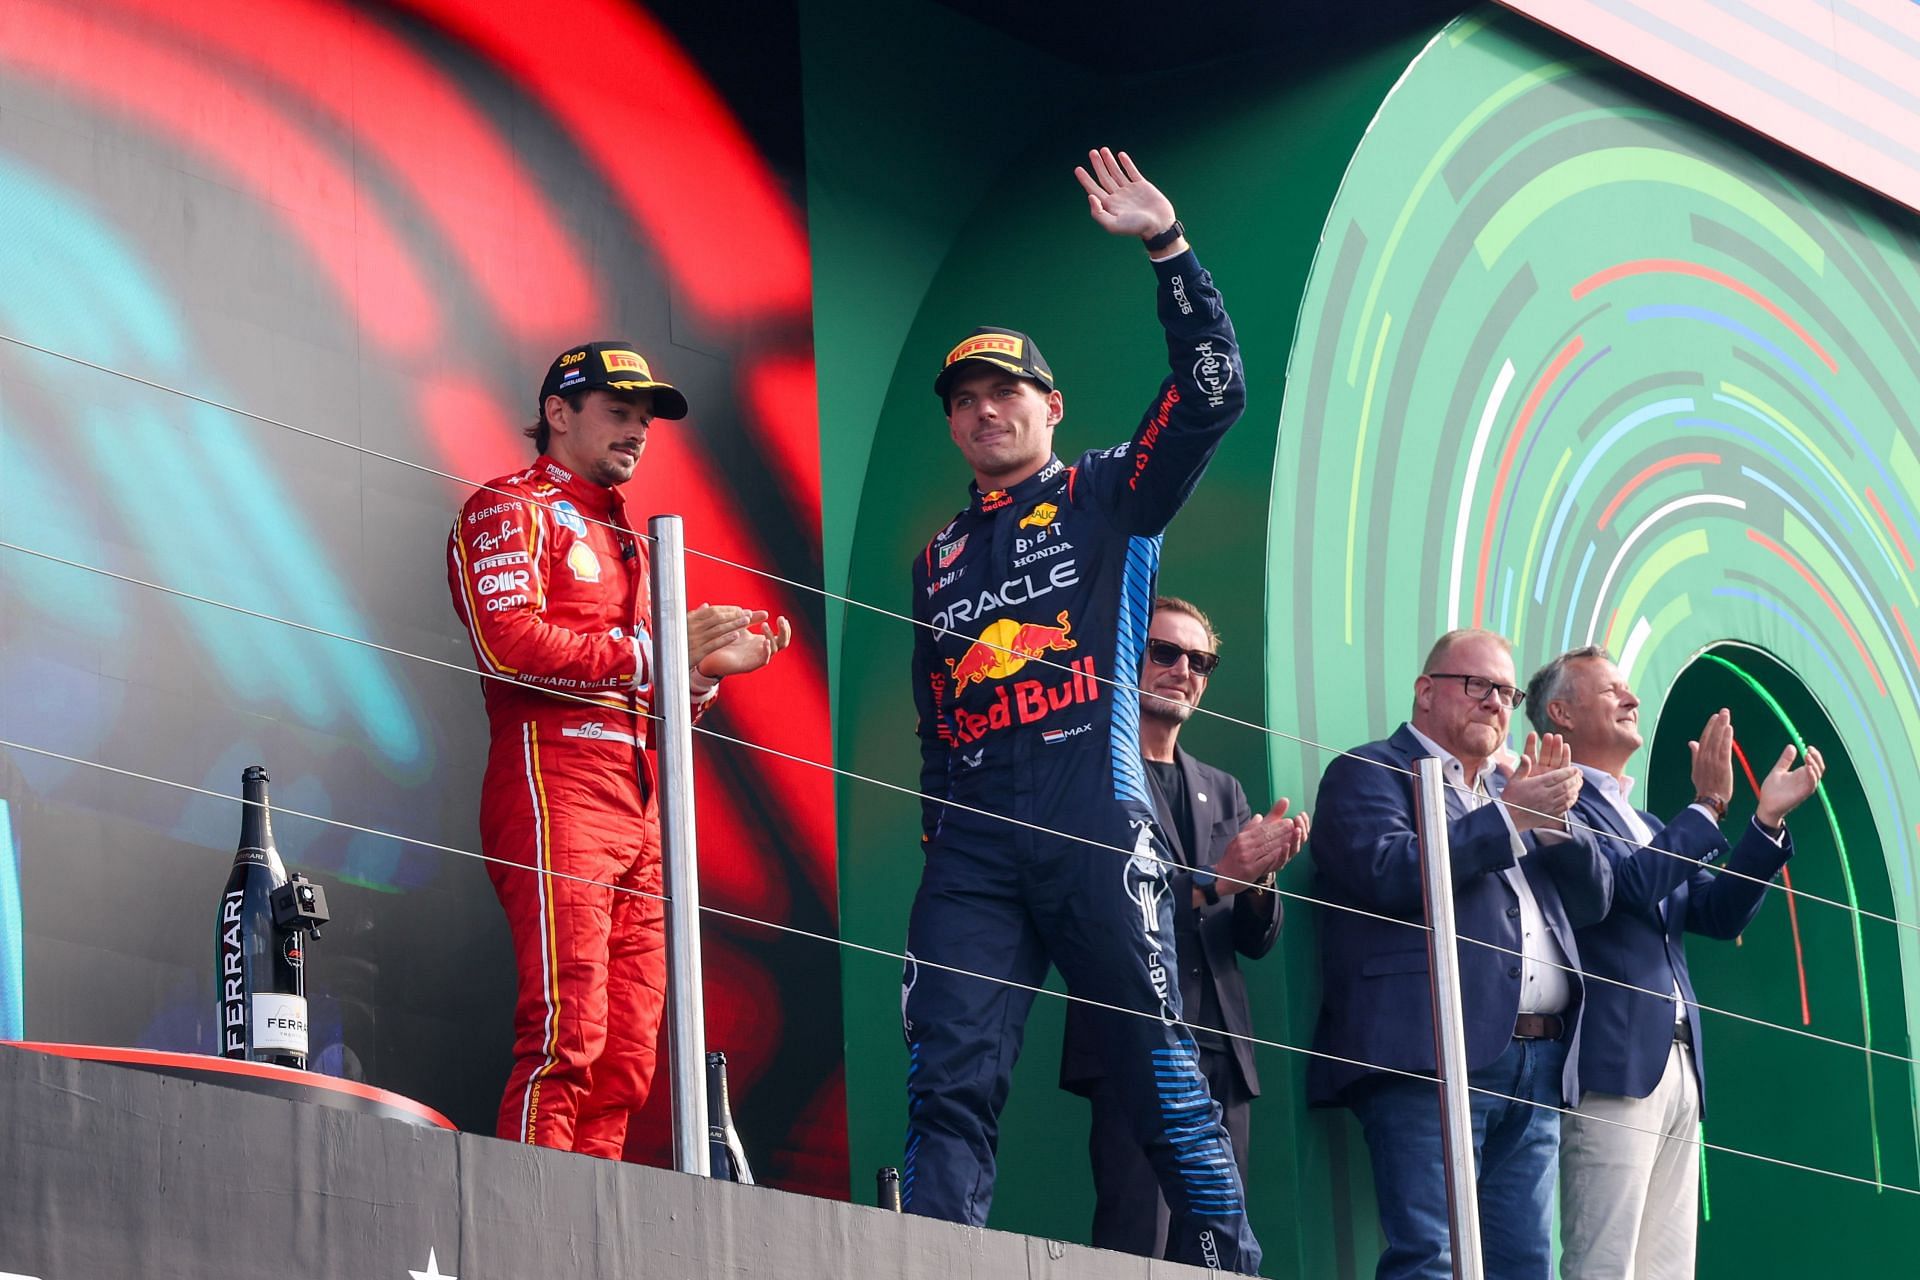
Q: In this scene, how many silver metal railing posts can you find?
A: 2